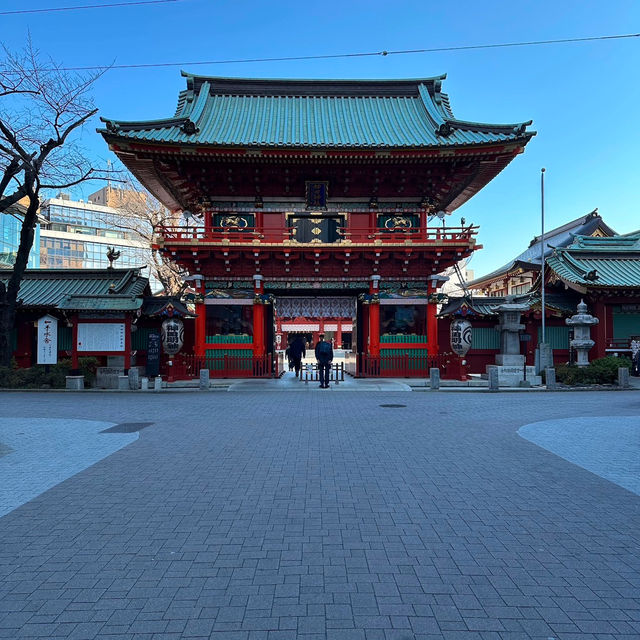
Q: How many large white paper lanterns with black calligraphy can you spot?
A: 2